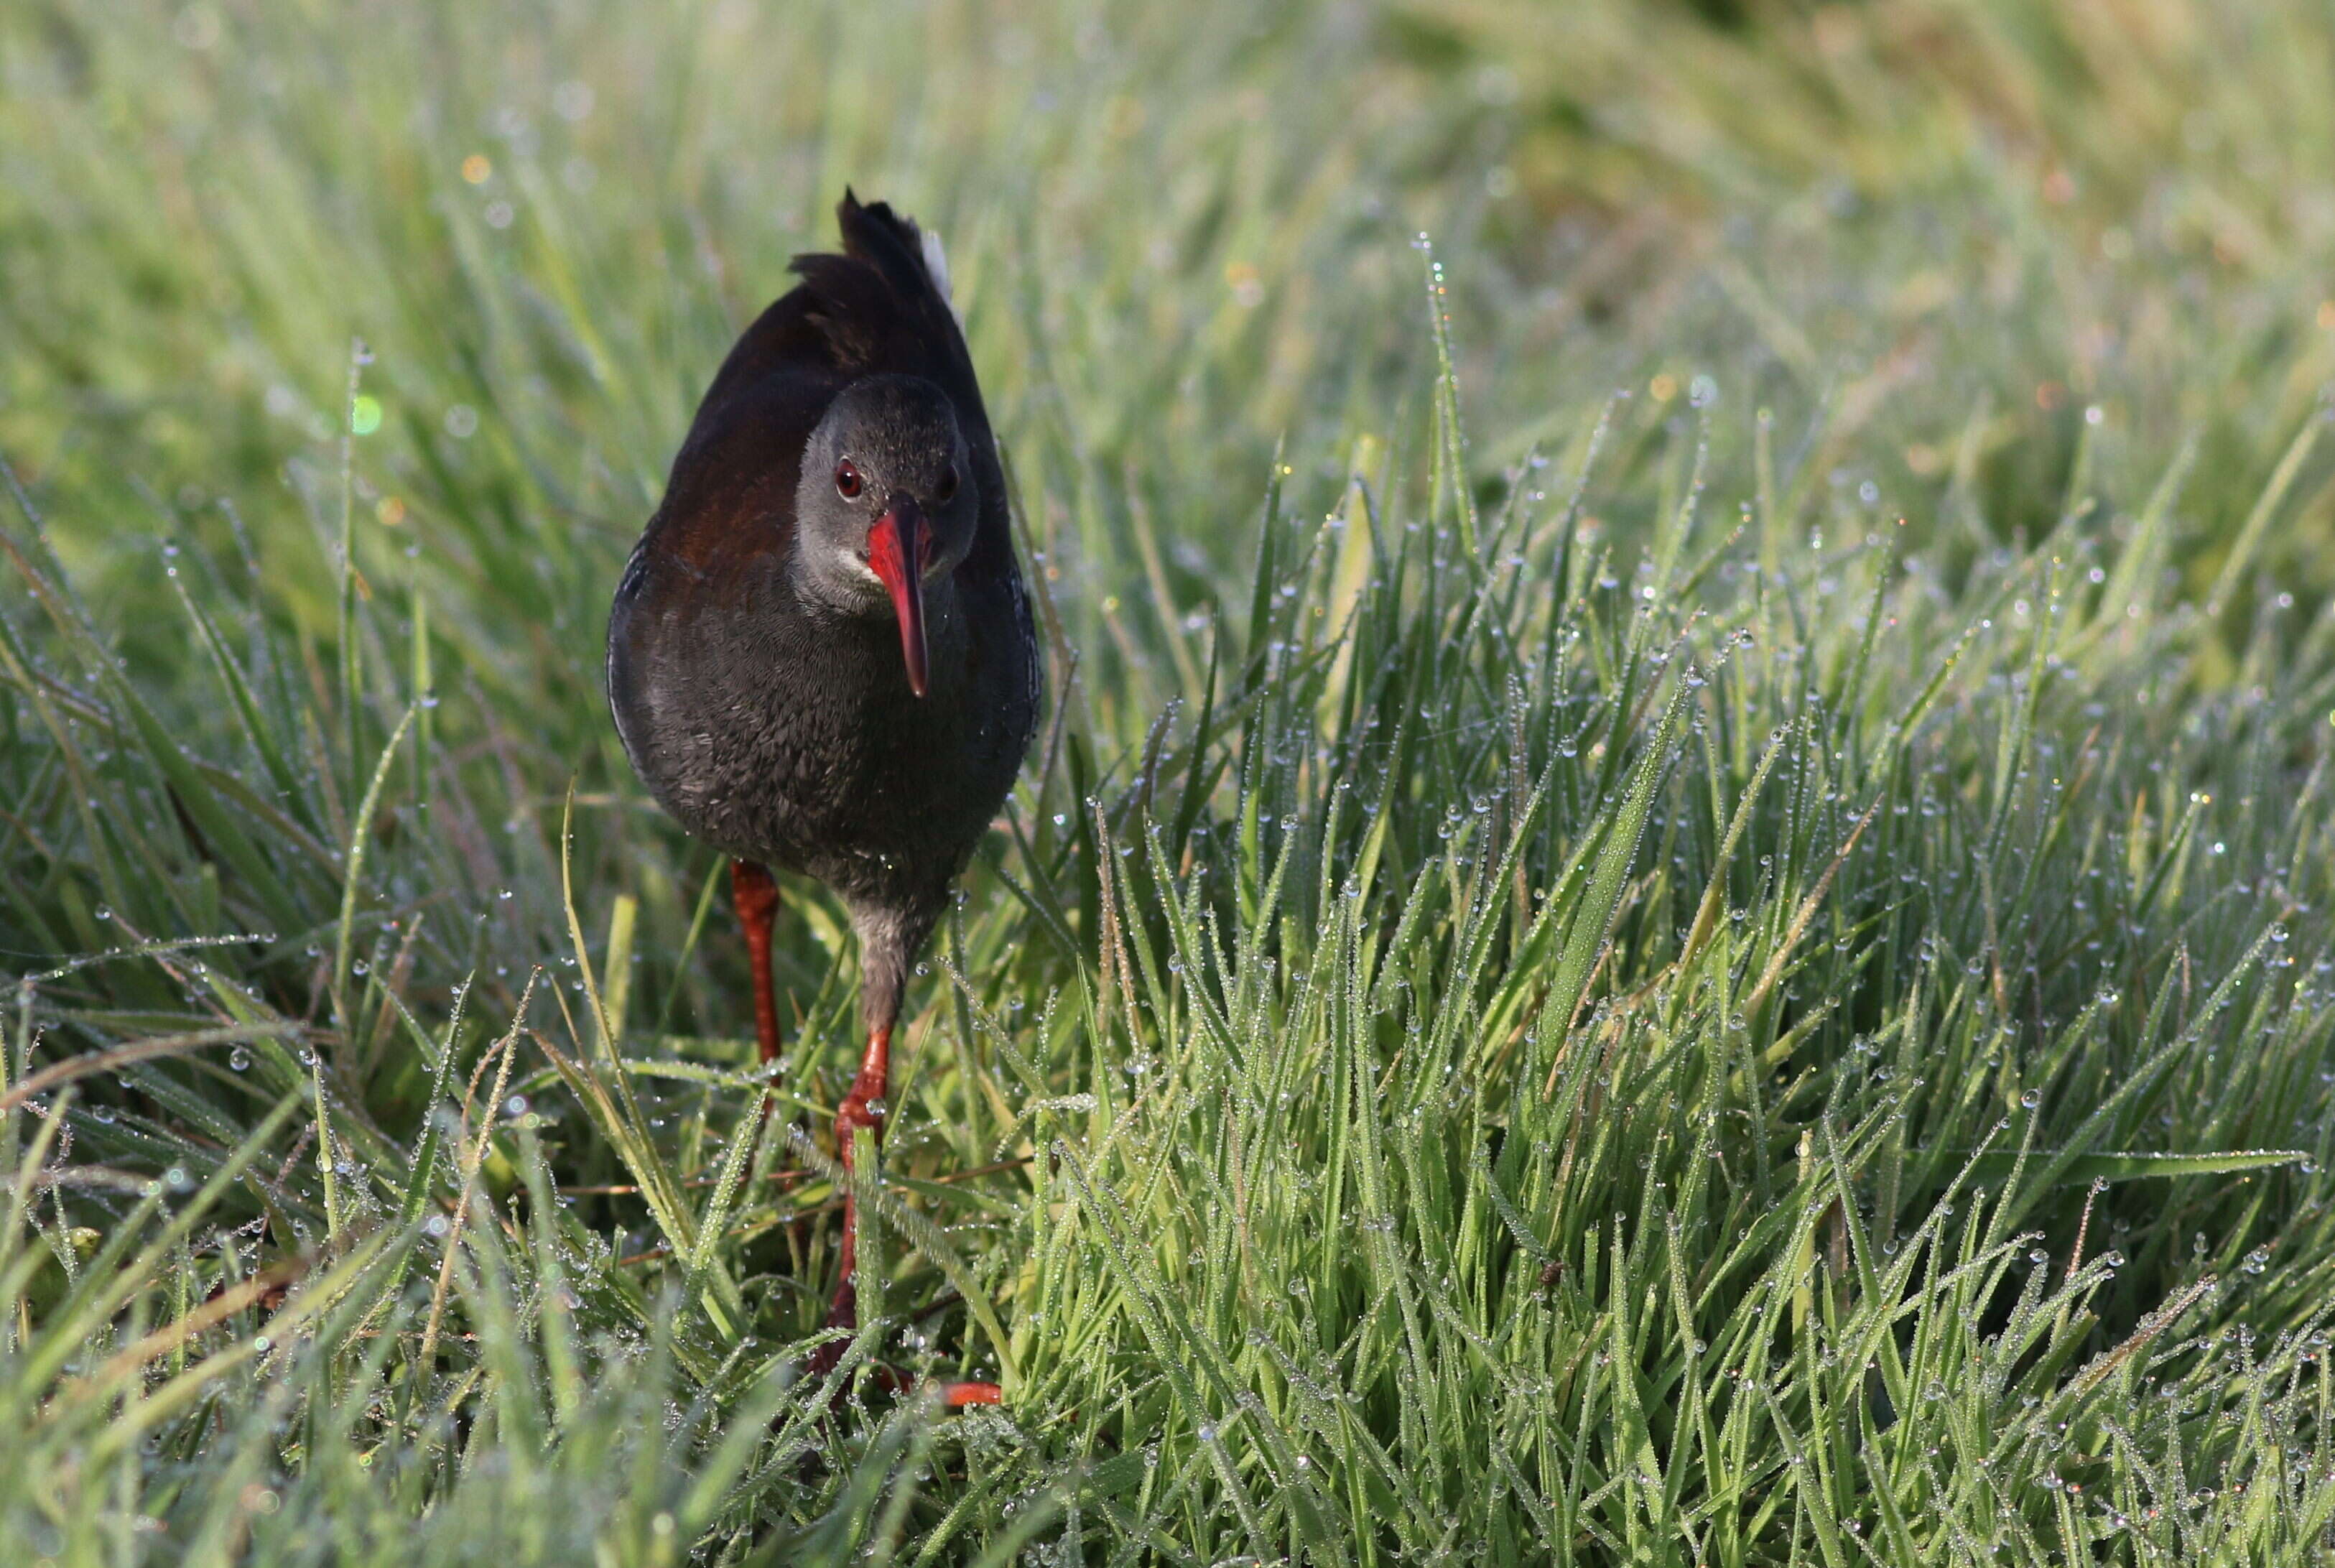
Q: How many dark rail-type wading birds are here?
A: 1